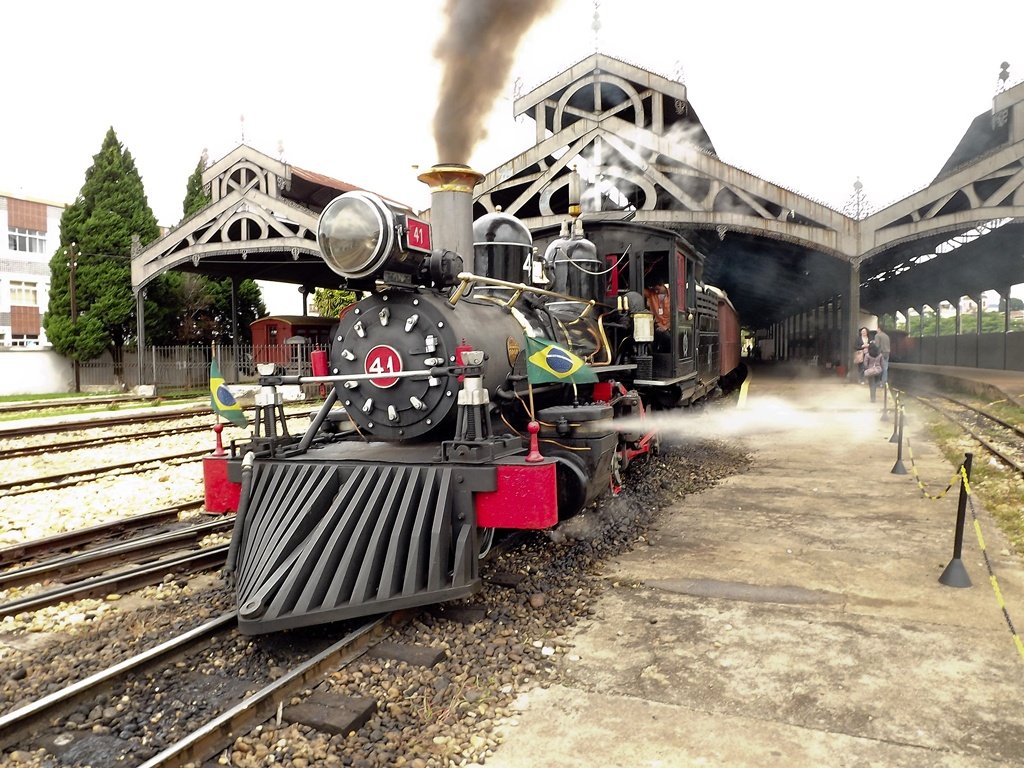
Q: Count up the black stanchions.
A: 4